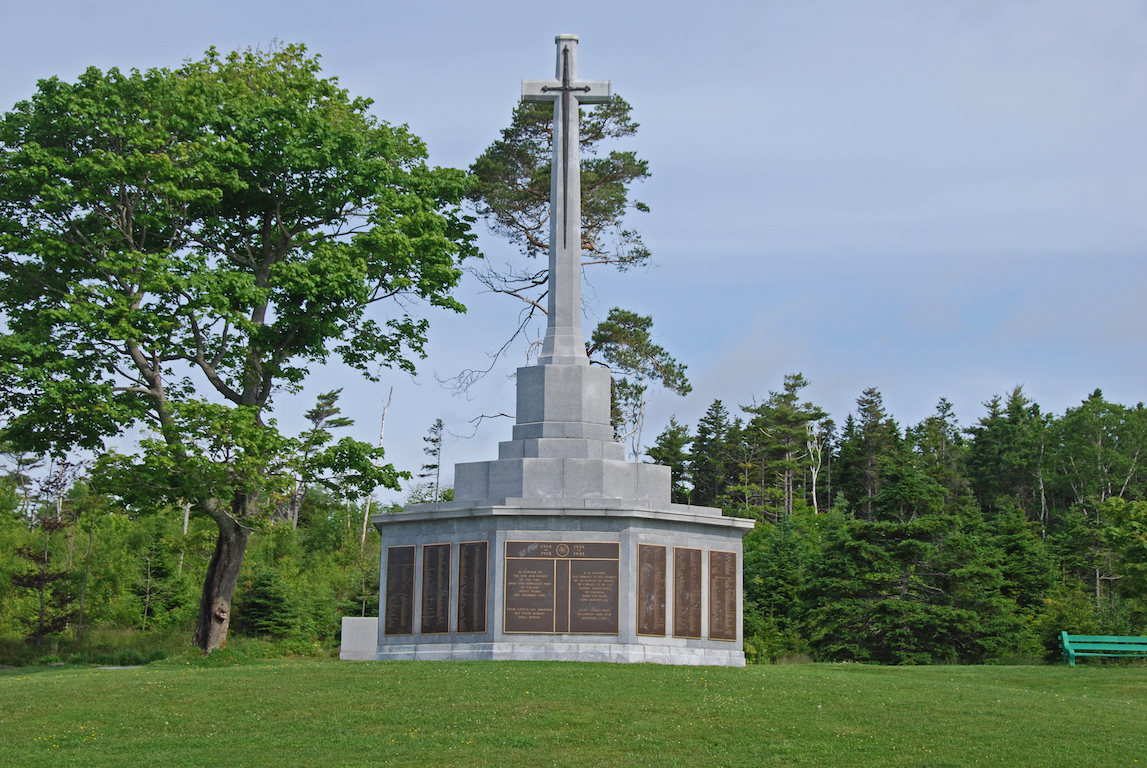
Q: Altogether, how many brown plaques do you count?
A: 7